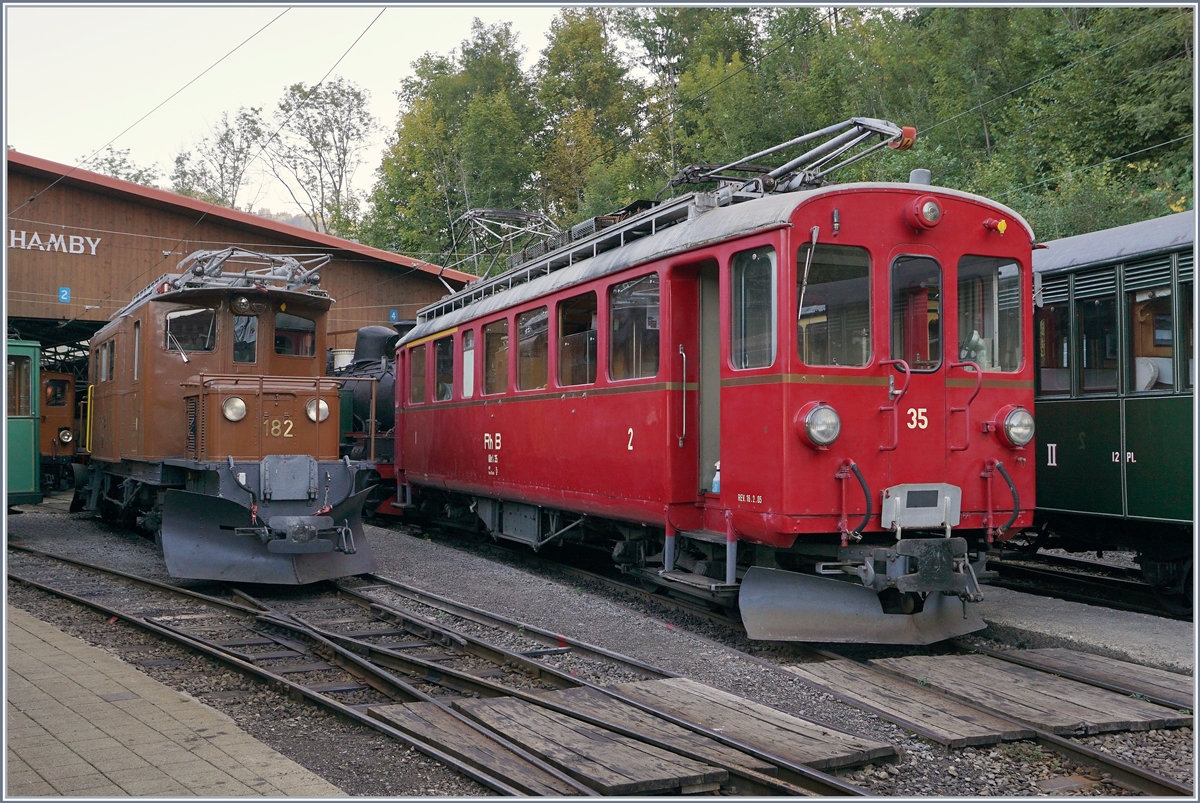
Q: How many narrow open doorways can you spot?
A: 1